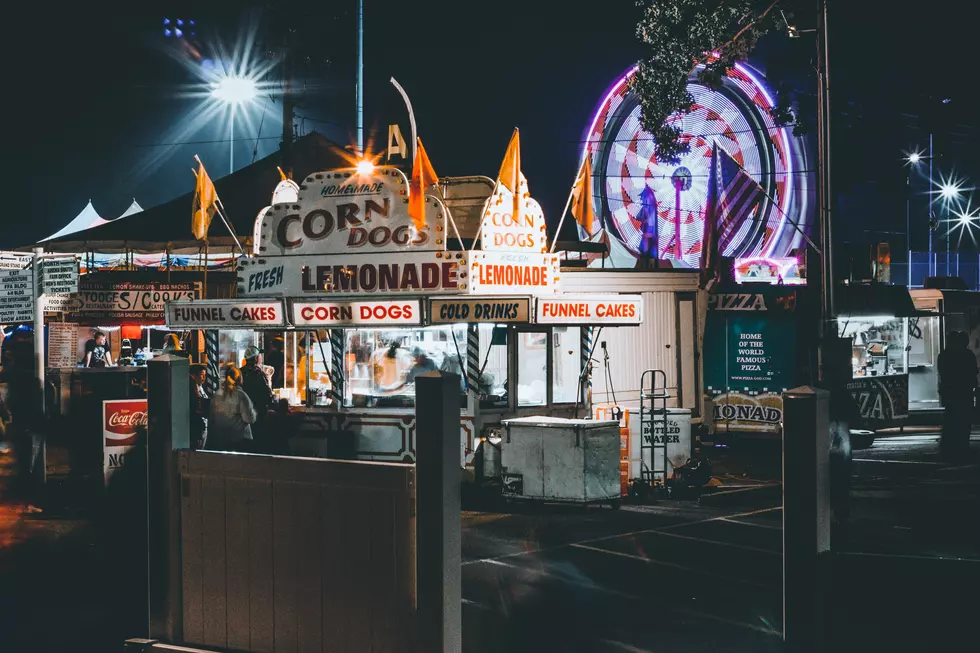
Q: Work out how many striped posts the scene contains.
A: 4